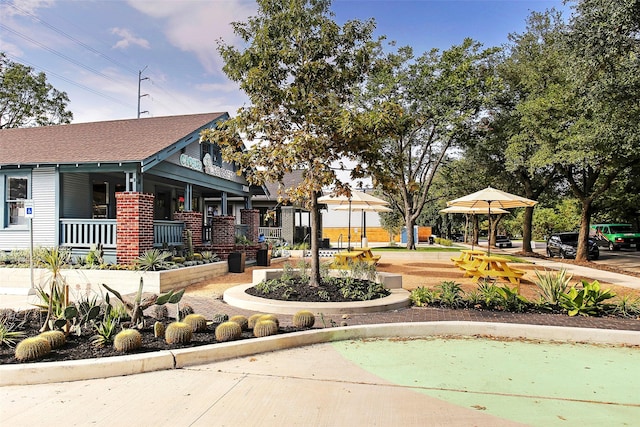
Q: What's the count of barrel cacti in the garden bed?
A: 11